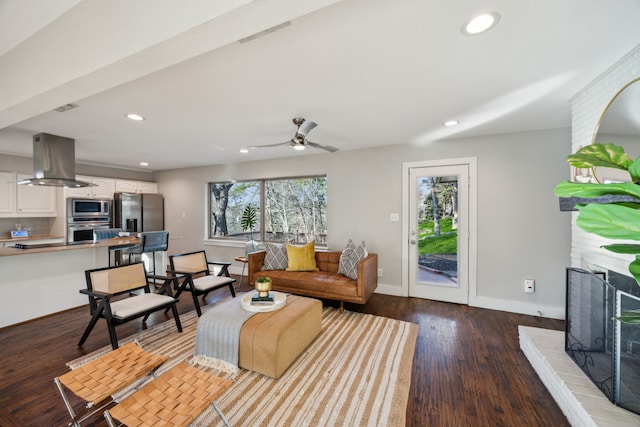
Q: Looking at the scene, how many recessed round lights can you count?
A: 5